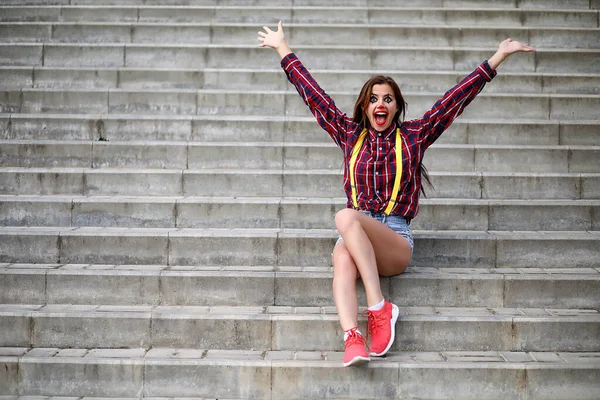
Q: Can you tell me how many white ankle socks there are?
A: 2